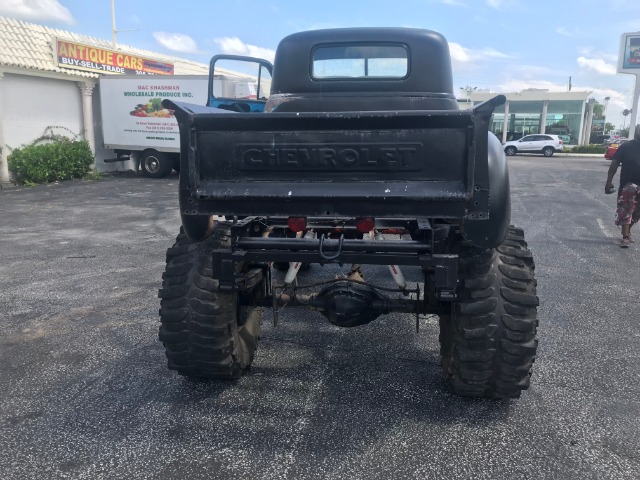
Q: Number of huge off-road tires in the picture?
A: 2